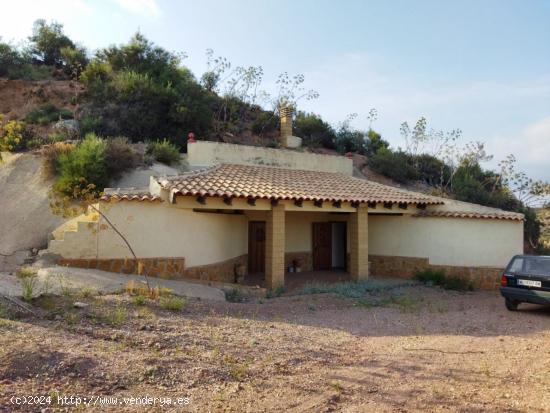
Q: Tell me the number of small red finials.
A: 2